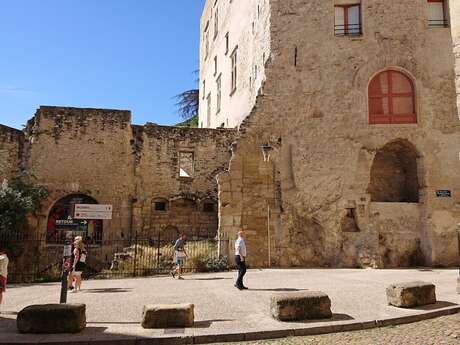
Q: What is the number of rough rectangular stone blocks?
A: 4